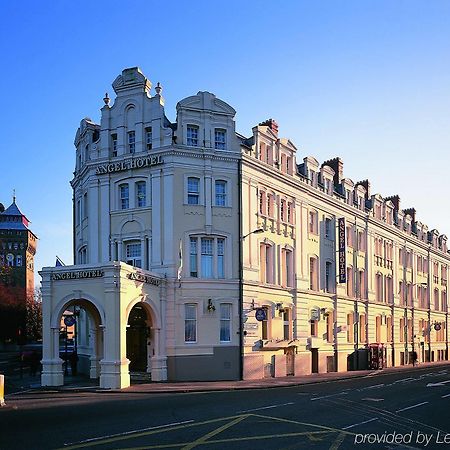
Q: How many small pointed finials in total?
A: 2